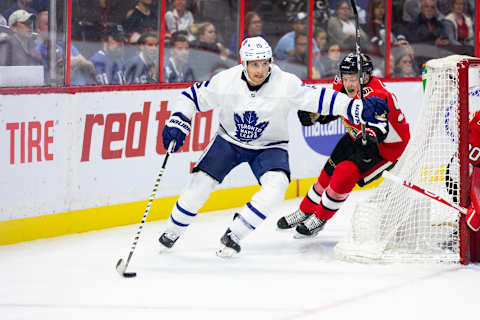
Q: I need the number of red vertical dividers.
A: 6